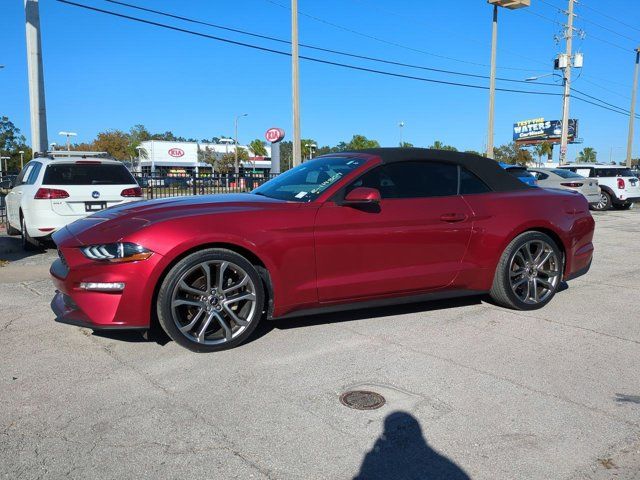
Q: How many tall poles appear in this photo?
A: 5